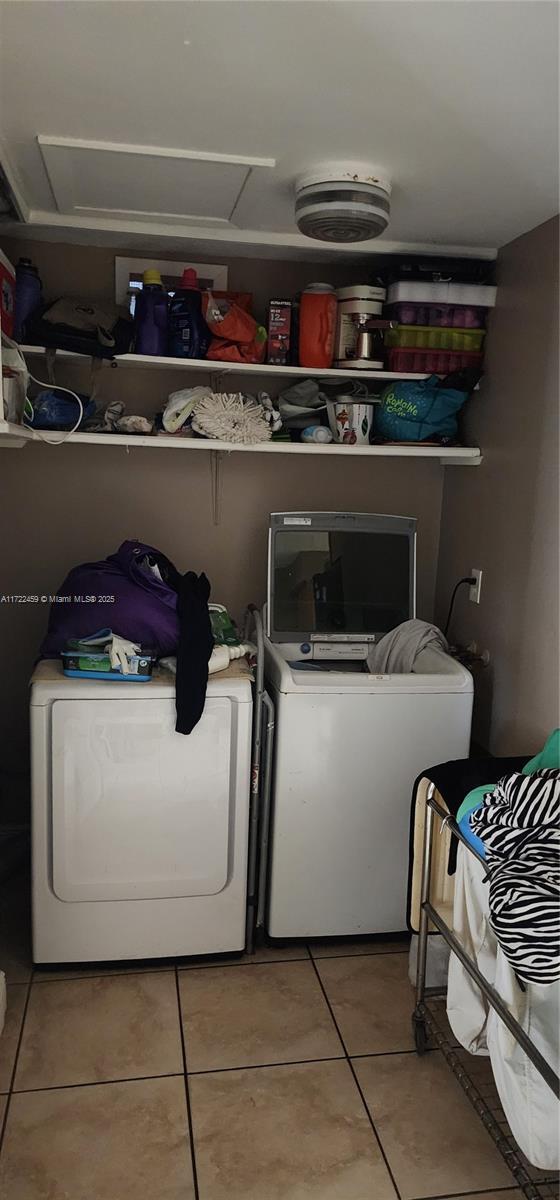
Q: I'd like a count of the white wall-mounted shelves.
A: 2